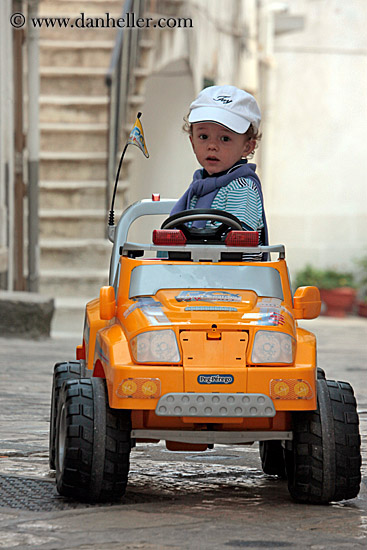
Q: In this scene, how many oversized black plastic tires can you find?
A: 4